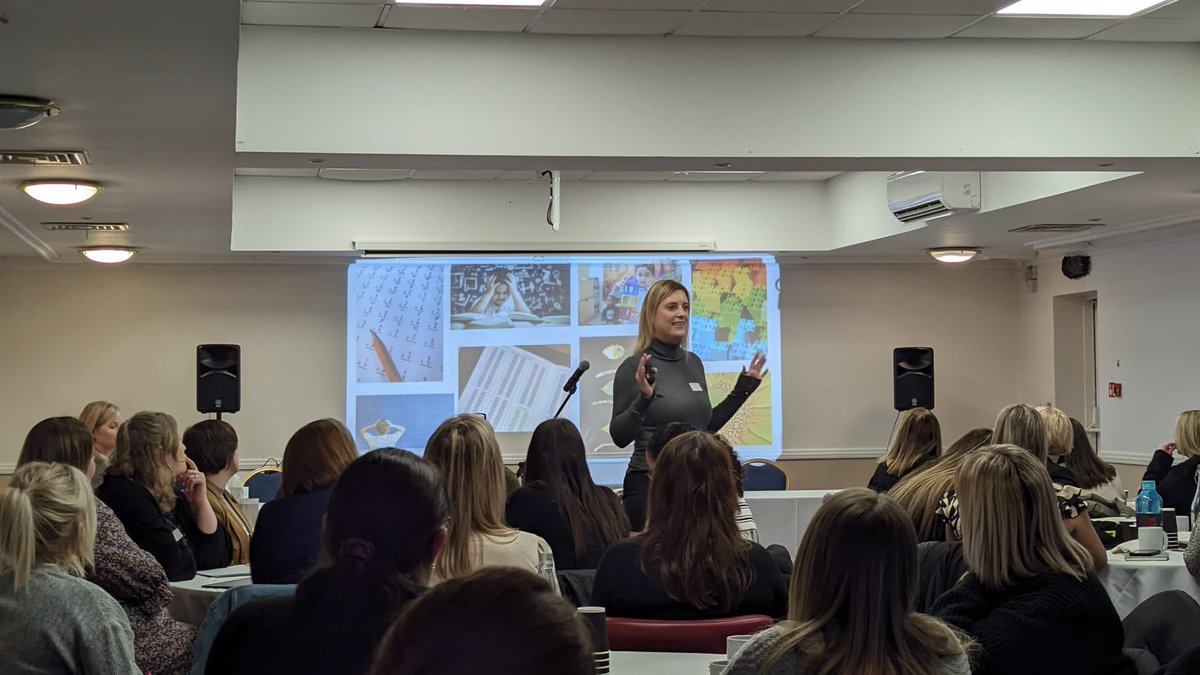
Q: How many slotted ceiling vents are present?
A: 3